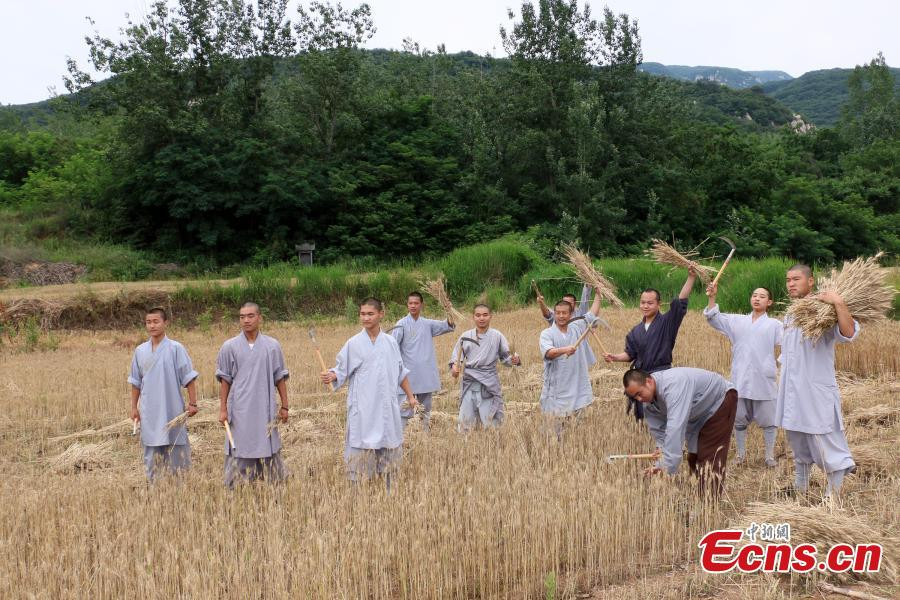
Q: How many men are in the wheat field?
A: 11